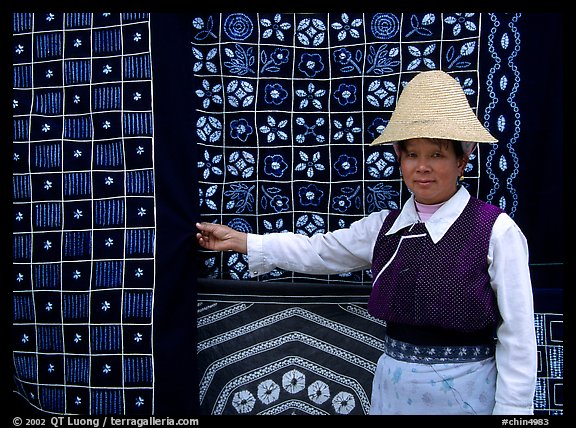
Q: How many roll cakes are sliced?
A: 0